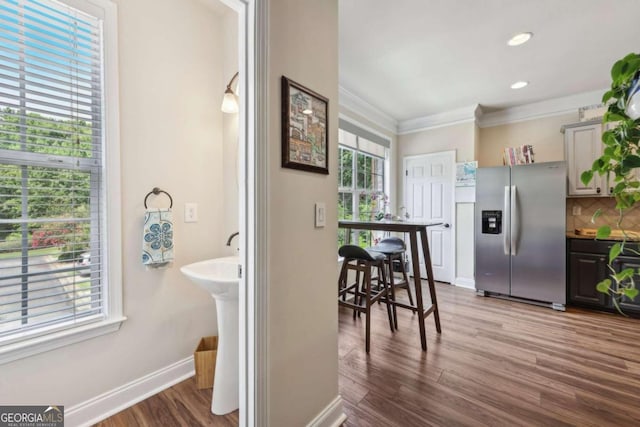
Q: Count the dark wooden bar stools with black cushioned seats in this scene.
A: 2